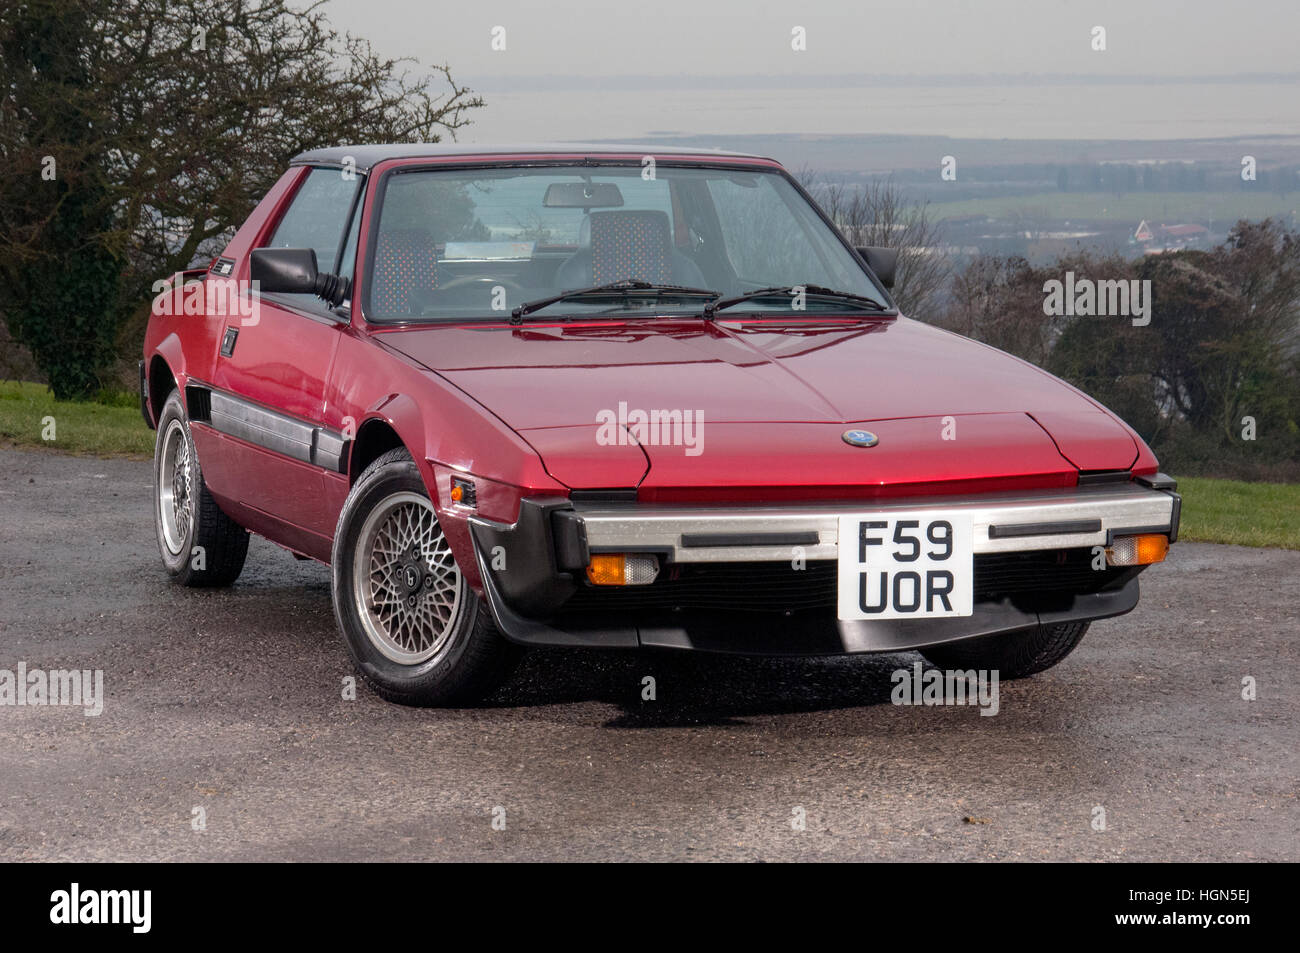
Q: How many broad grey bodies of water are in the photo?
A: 1